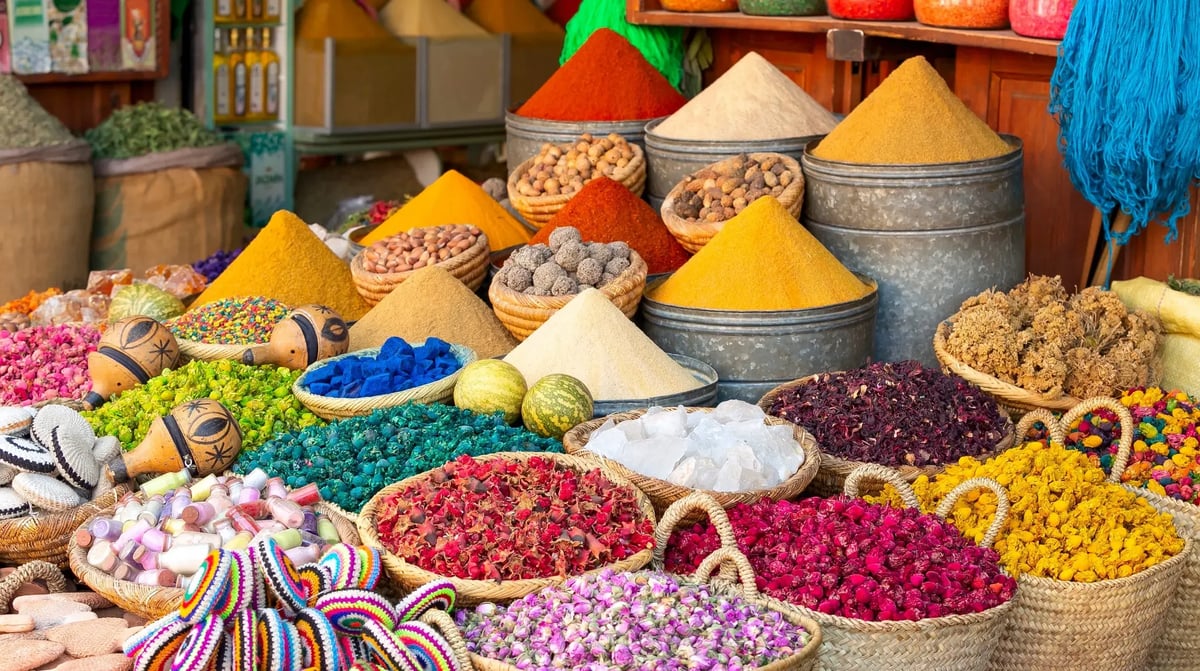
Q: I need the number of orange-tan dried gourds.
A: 3